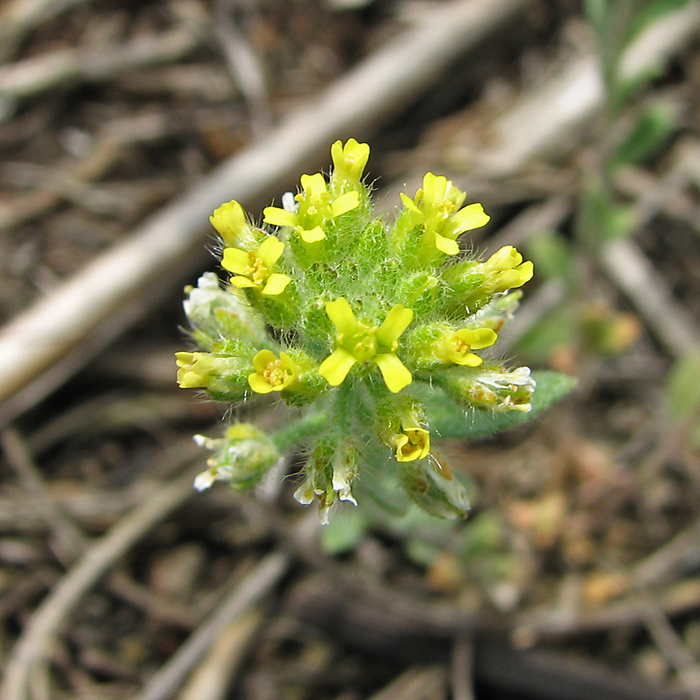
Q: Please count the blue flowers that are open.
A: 0